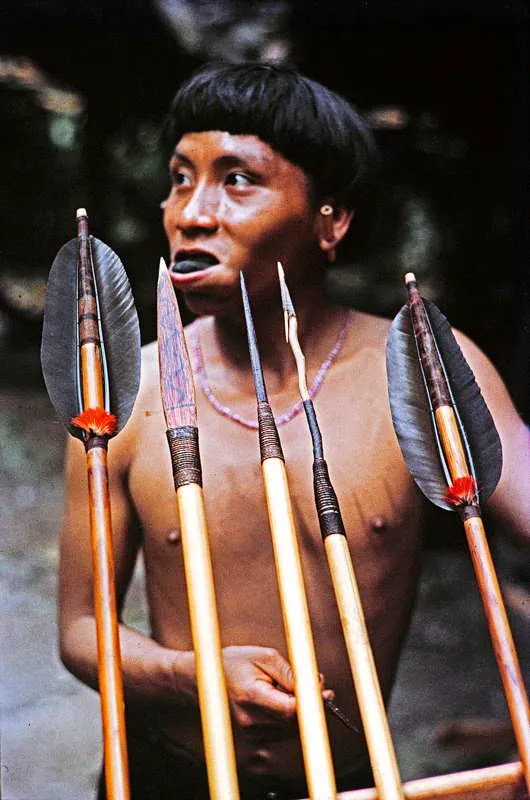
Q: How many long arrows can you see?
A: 5